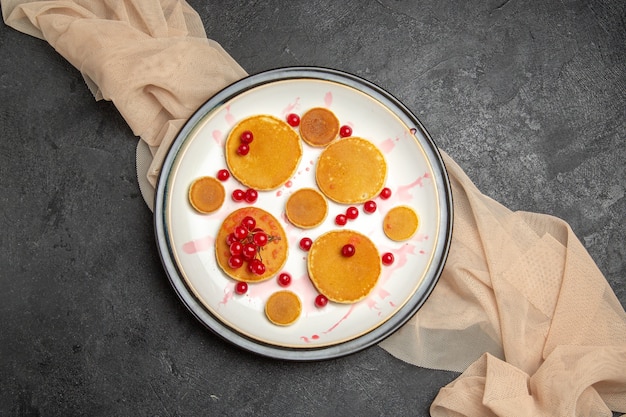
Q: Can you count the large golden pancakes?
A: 4